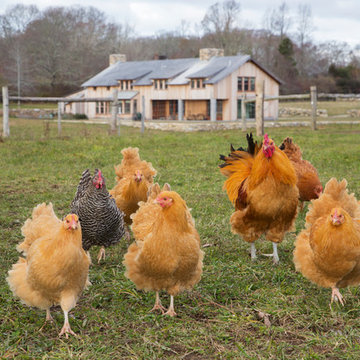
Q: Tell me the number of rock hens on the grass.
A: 1